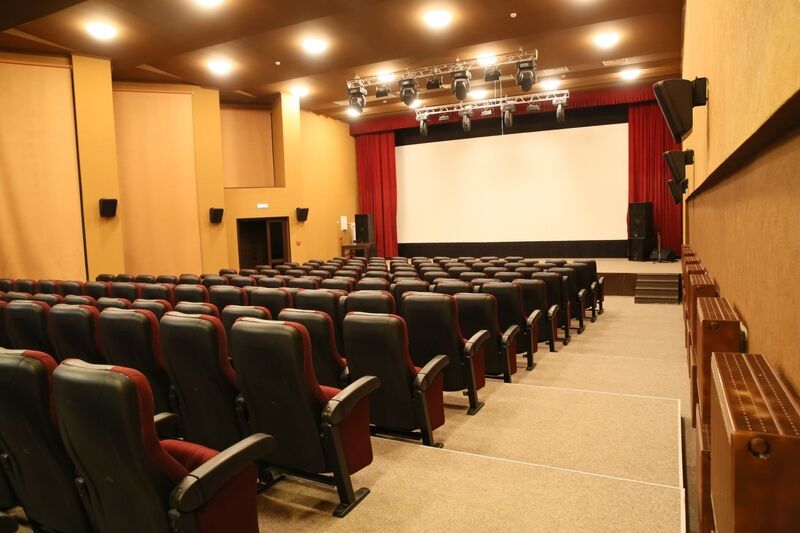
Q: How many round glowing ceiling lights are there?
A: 14